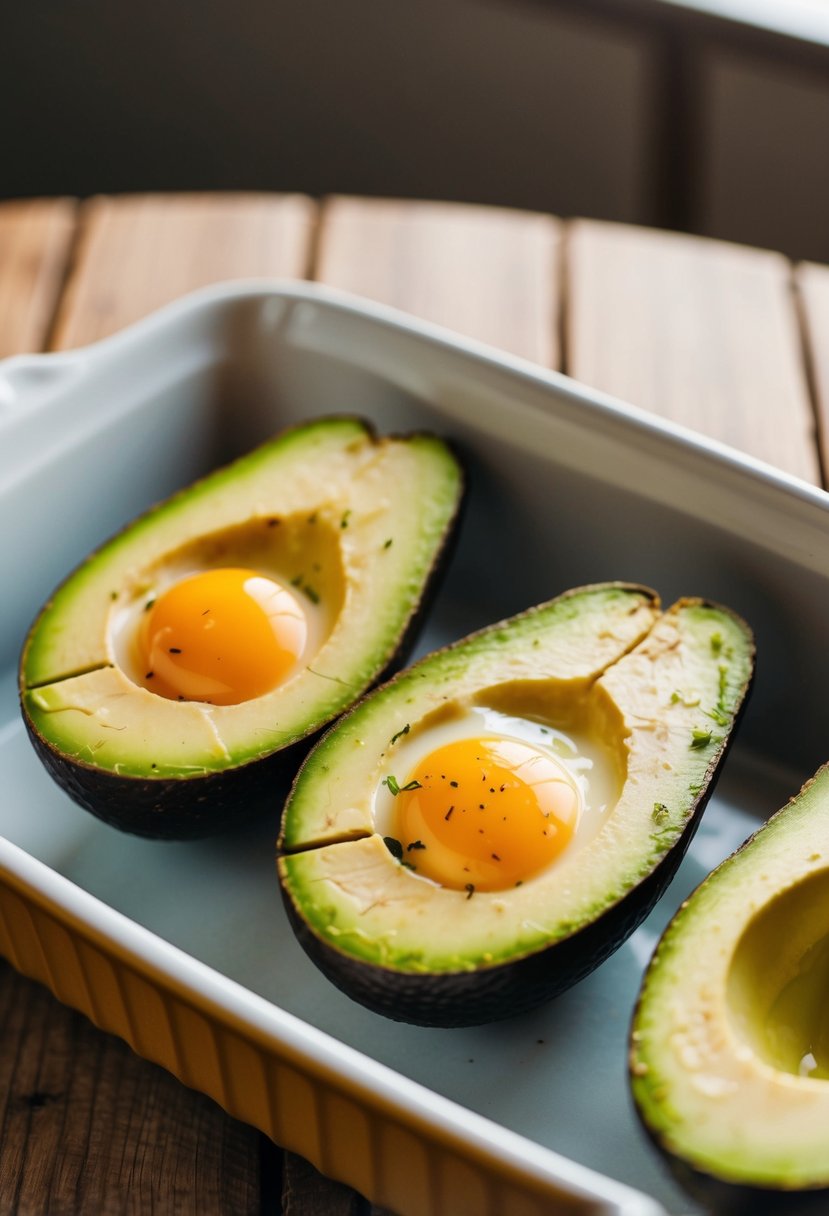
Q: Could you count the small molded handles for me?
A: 1